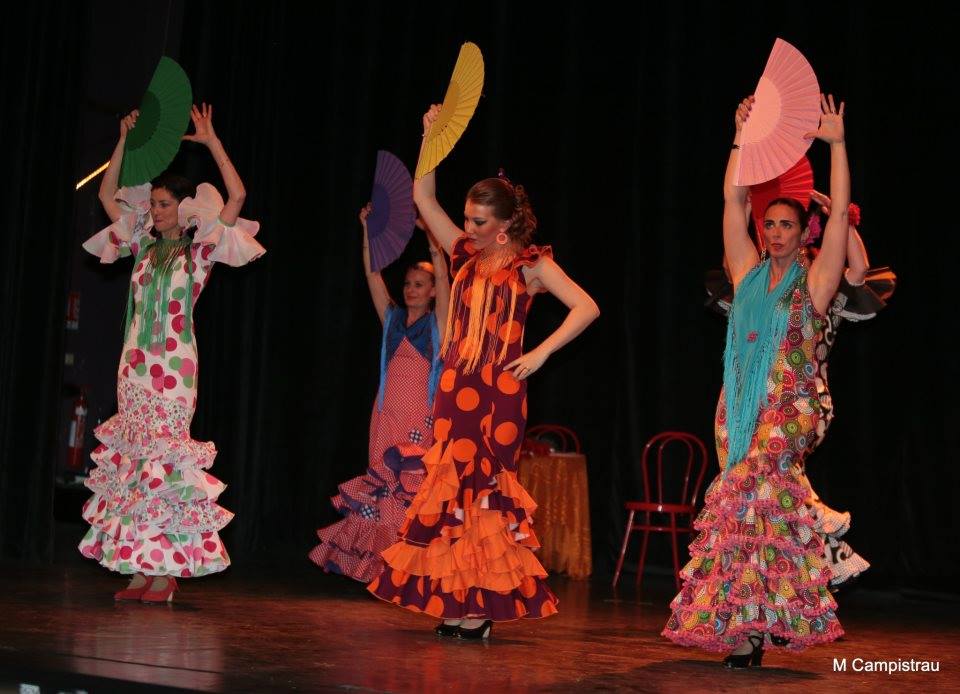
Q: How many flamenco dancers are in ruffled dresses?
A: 5